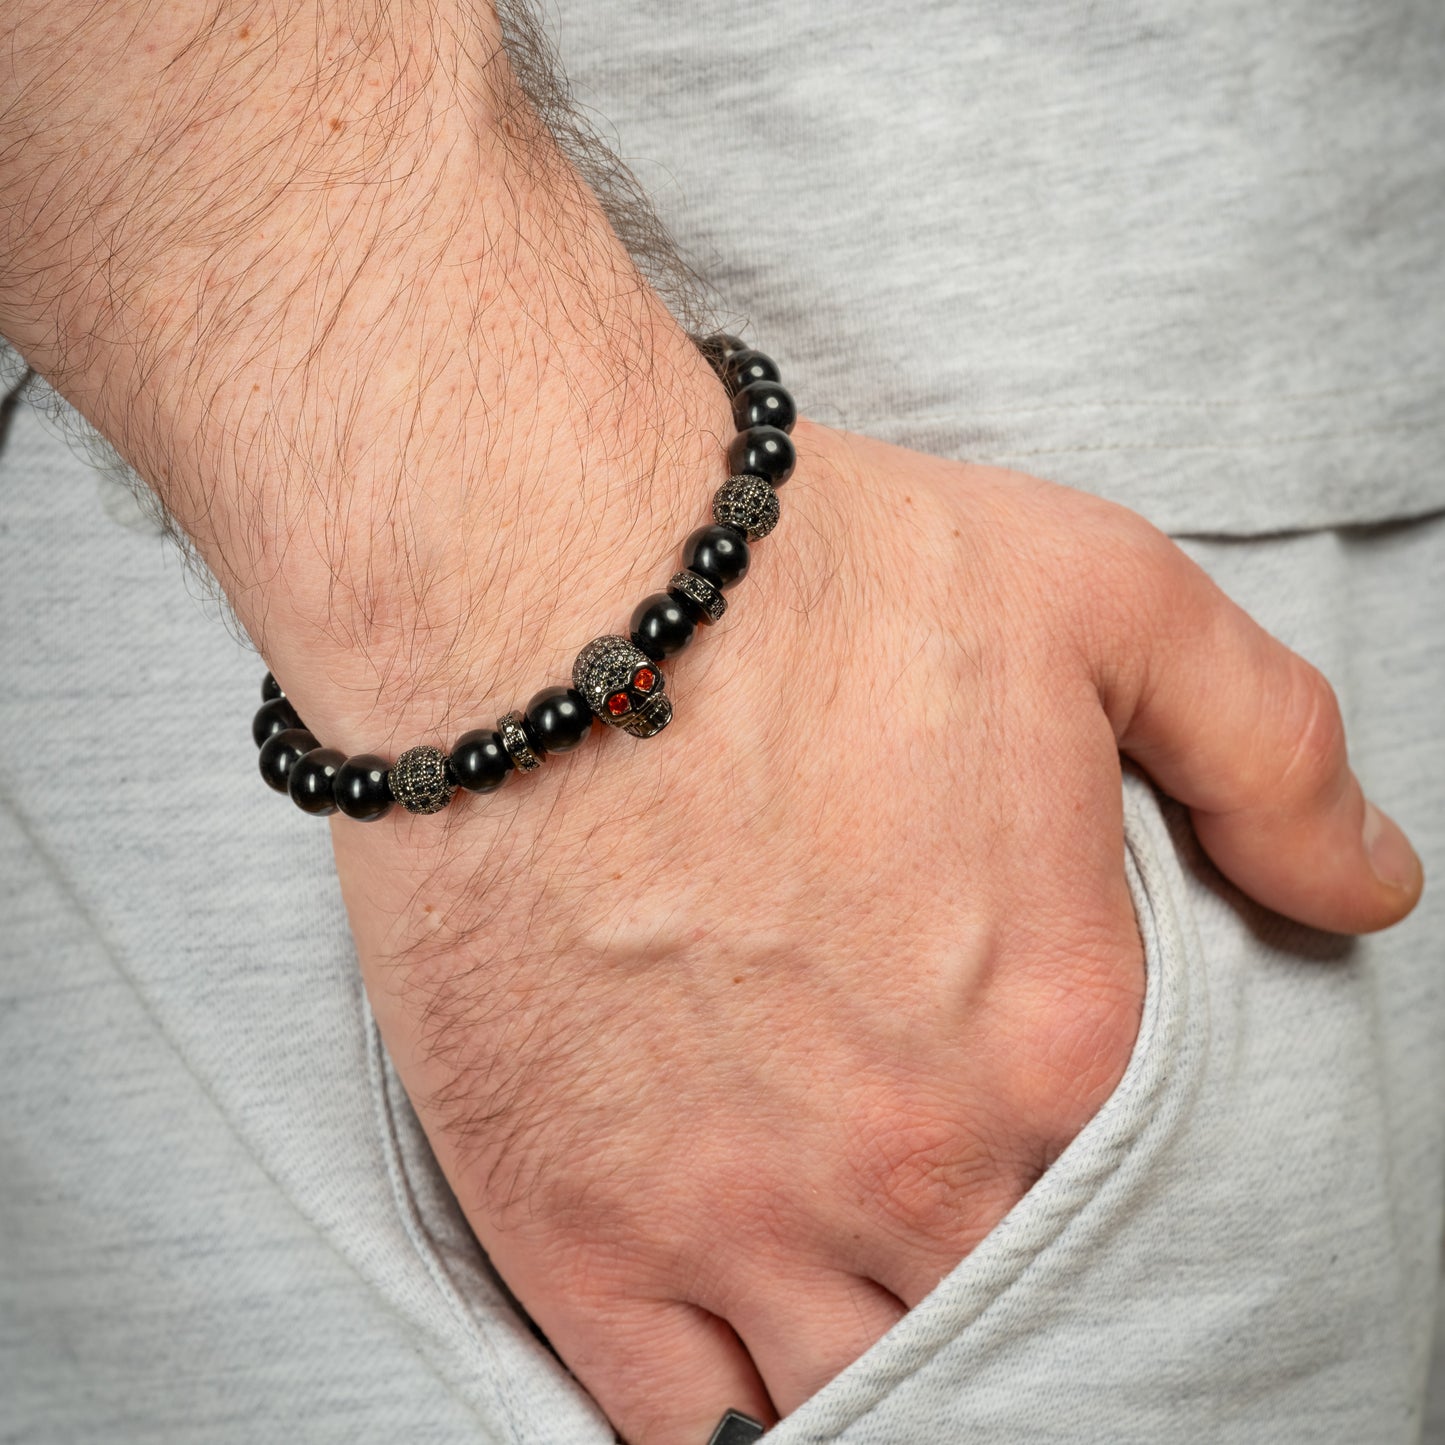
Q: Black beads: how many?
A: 13